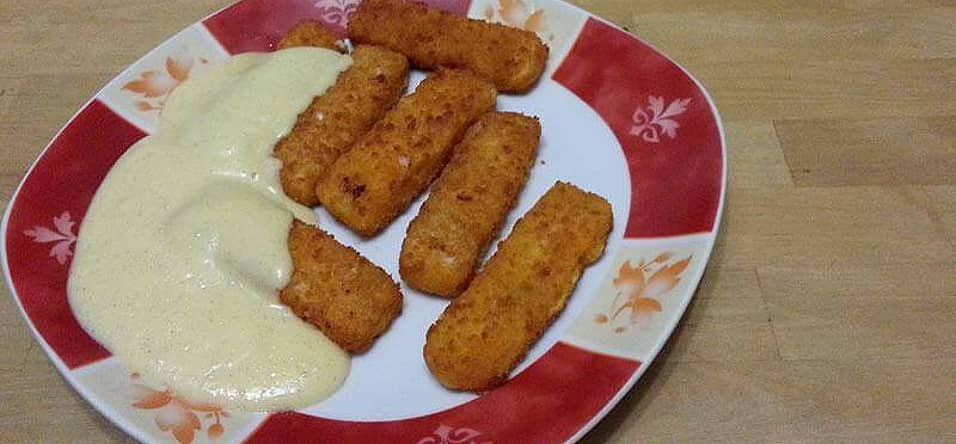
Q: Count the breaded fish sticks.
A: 7